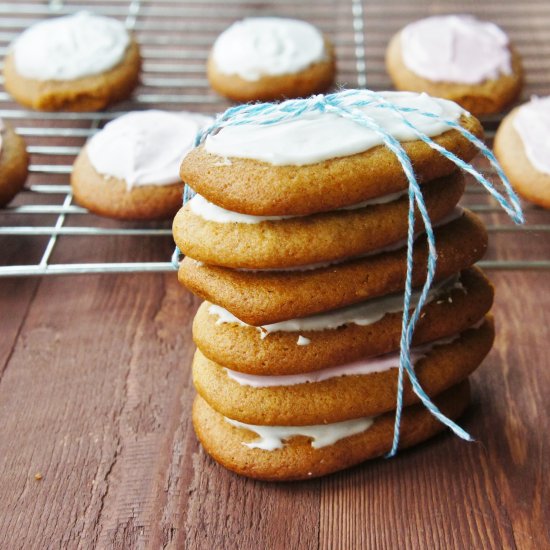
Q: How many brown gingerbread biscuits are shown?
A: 12